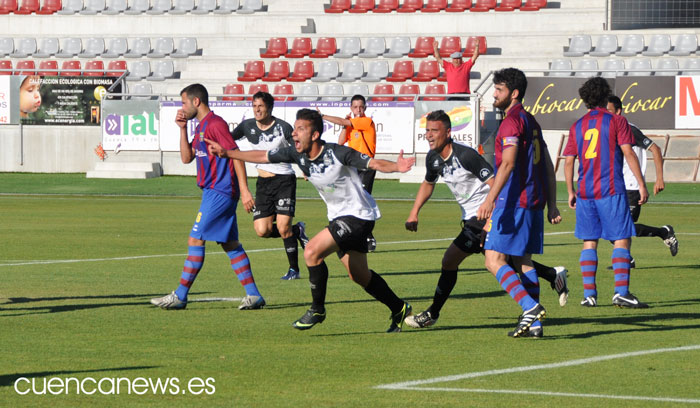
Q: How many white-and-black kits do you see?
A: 4